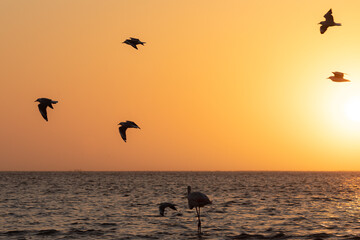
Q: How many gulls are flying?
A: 6